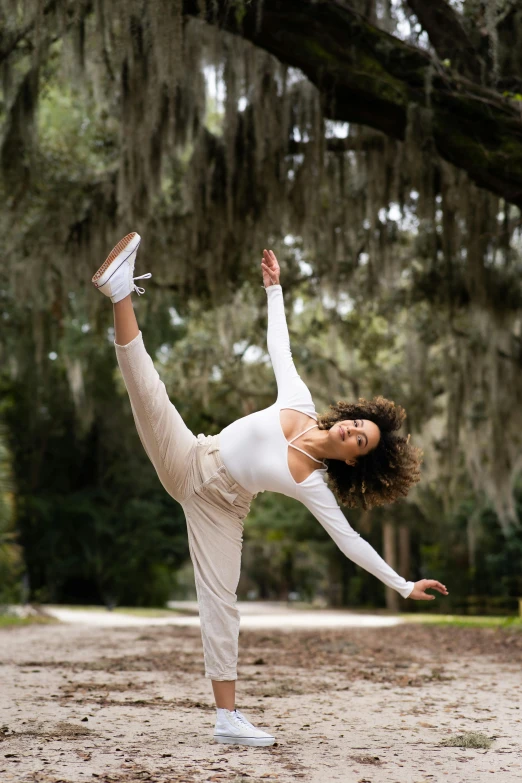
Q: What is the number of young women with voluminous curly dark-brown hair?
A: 1